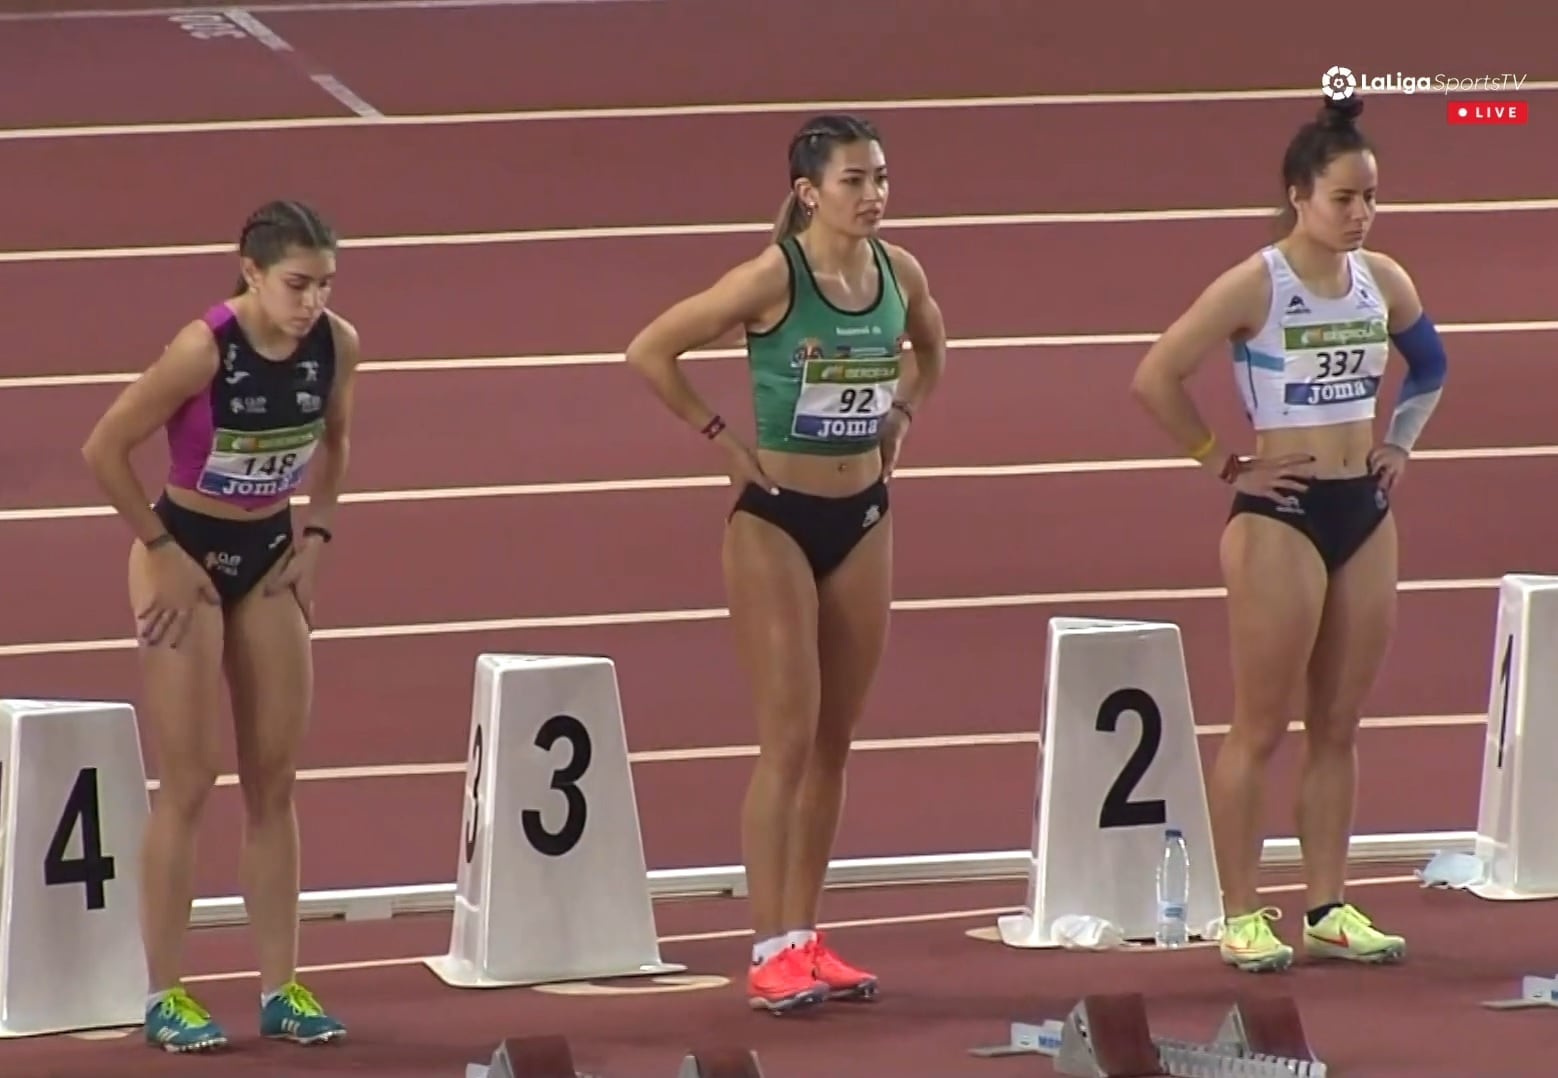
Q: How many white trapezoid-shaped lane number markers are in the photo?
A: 4